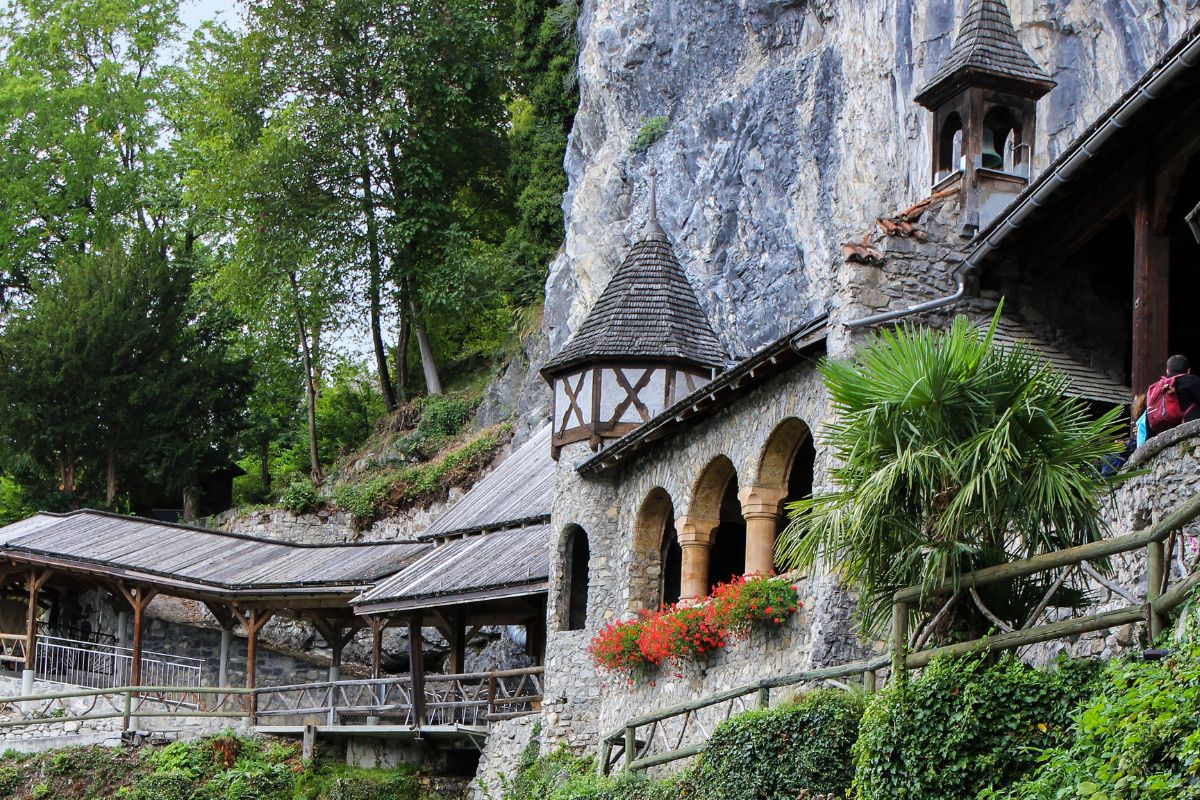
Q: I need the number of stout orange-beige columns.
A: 2